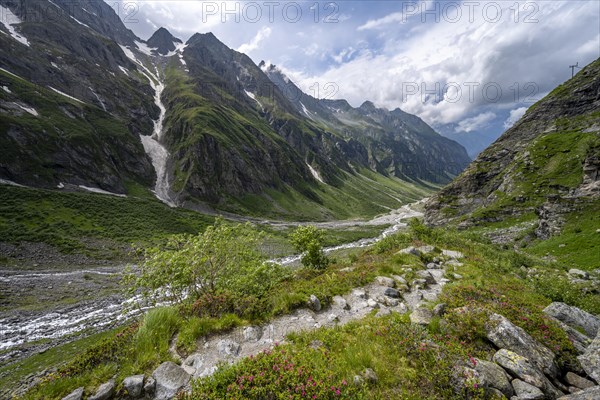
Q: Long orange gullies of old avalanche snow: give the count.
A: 0